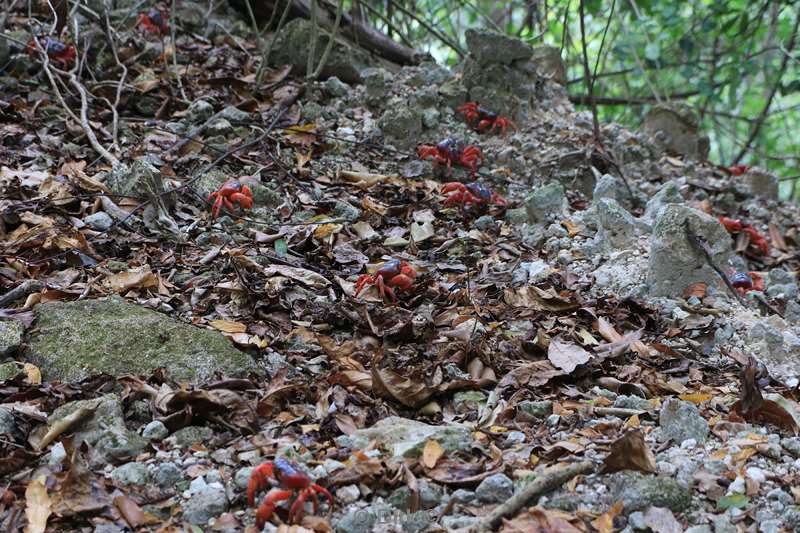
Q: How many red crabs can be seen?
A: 11